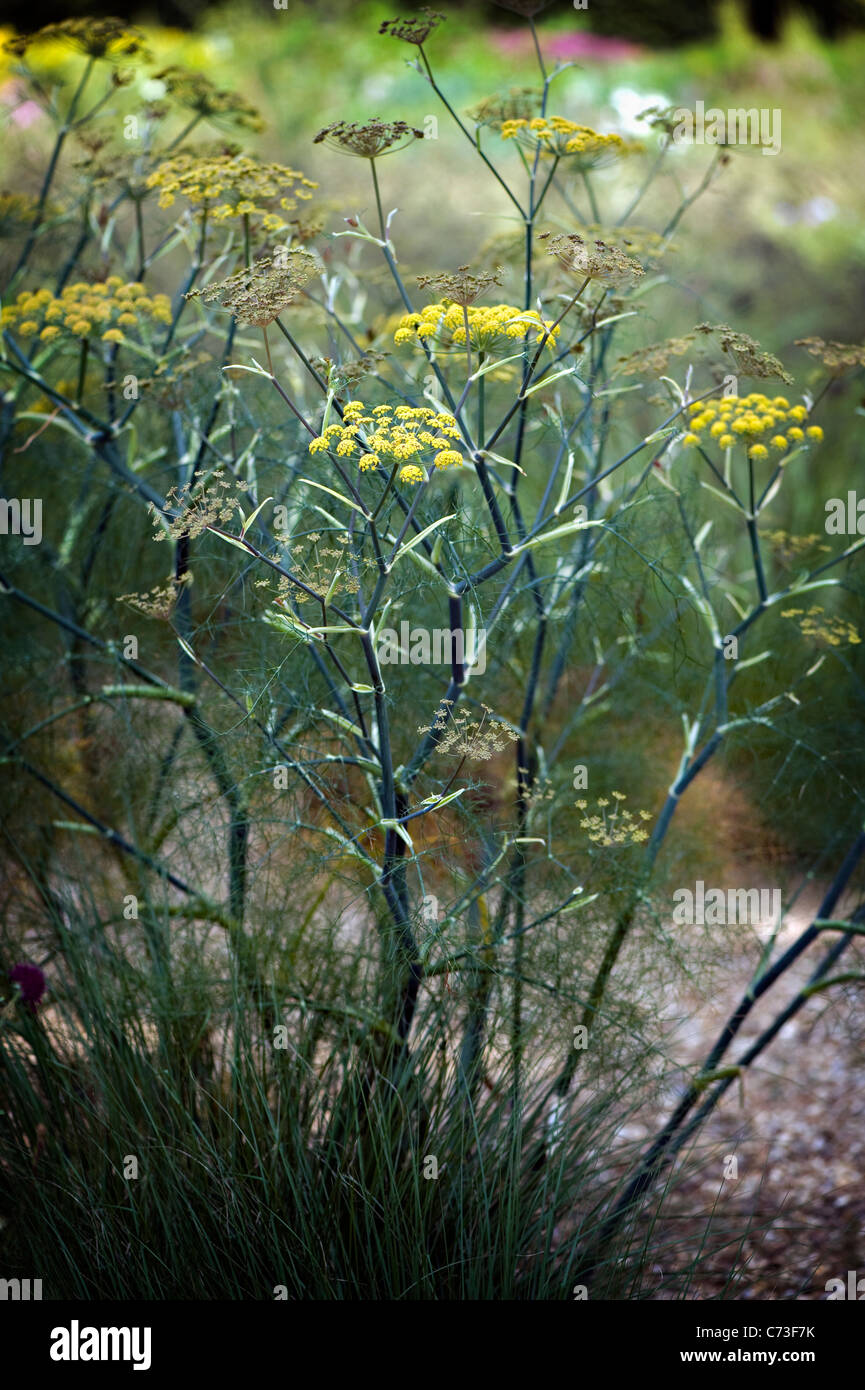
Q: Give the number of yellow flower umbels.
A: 6